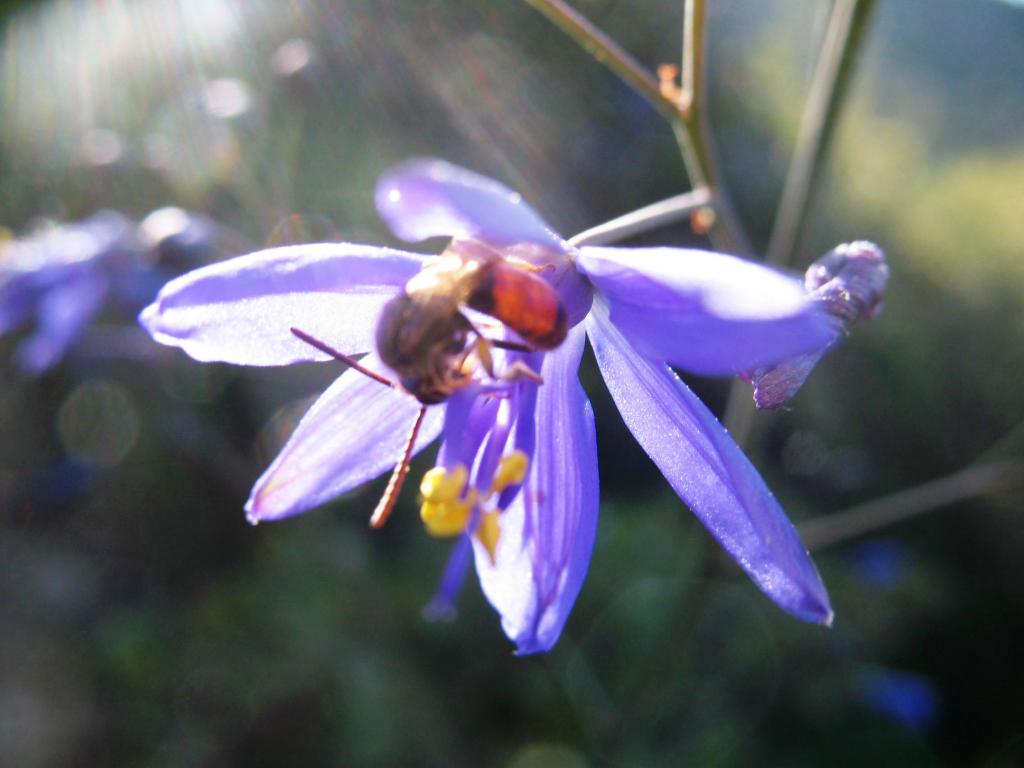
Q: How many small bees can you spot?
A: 1